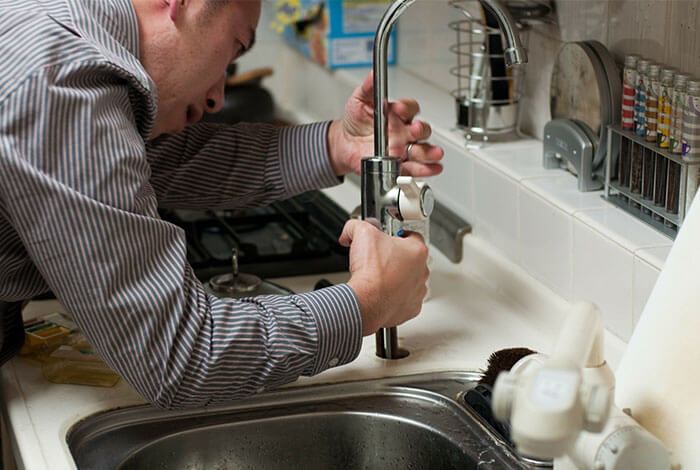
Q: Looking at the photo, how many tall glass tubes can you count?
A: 6